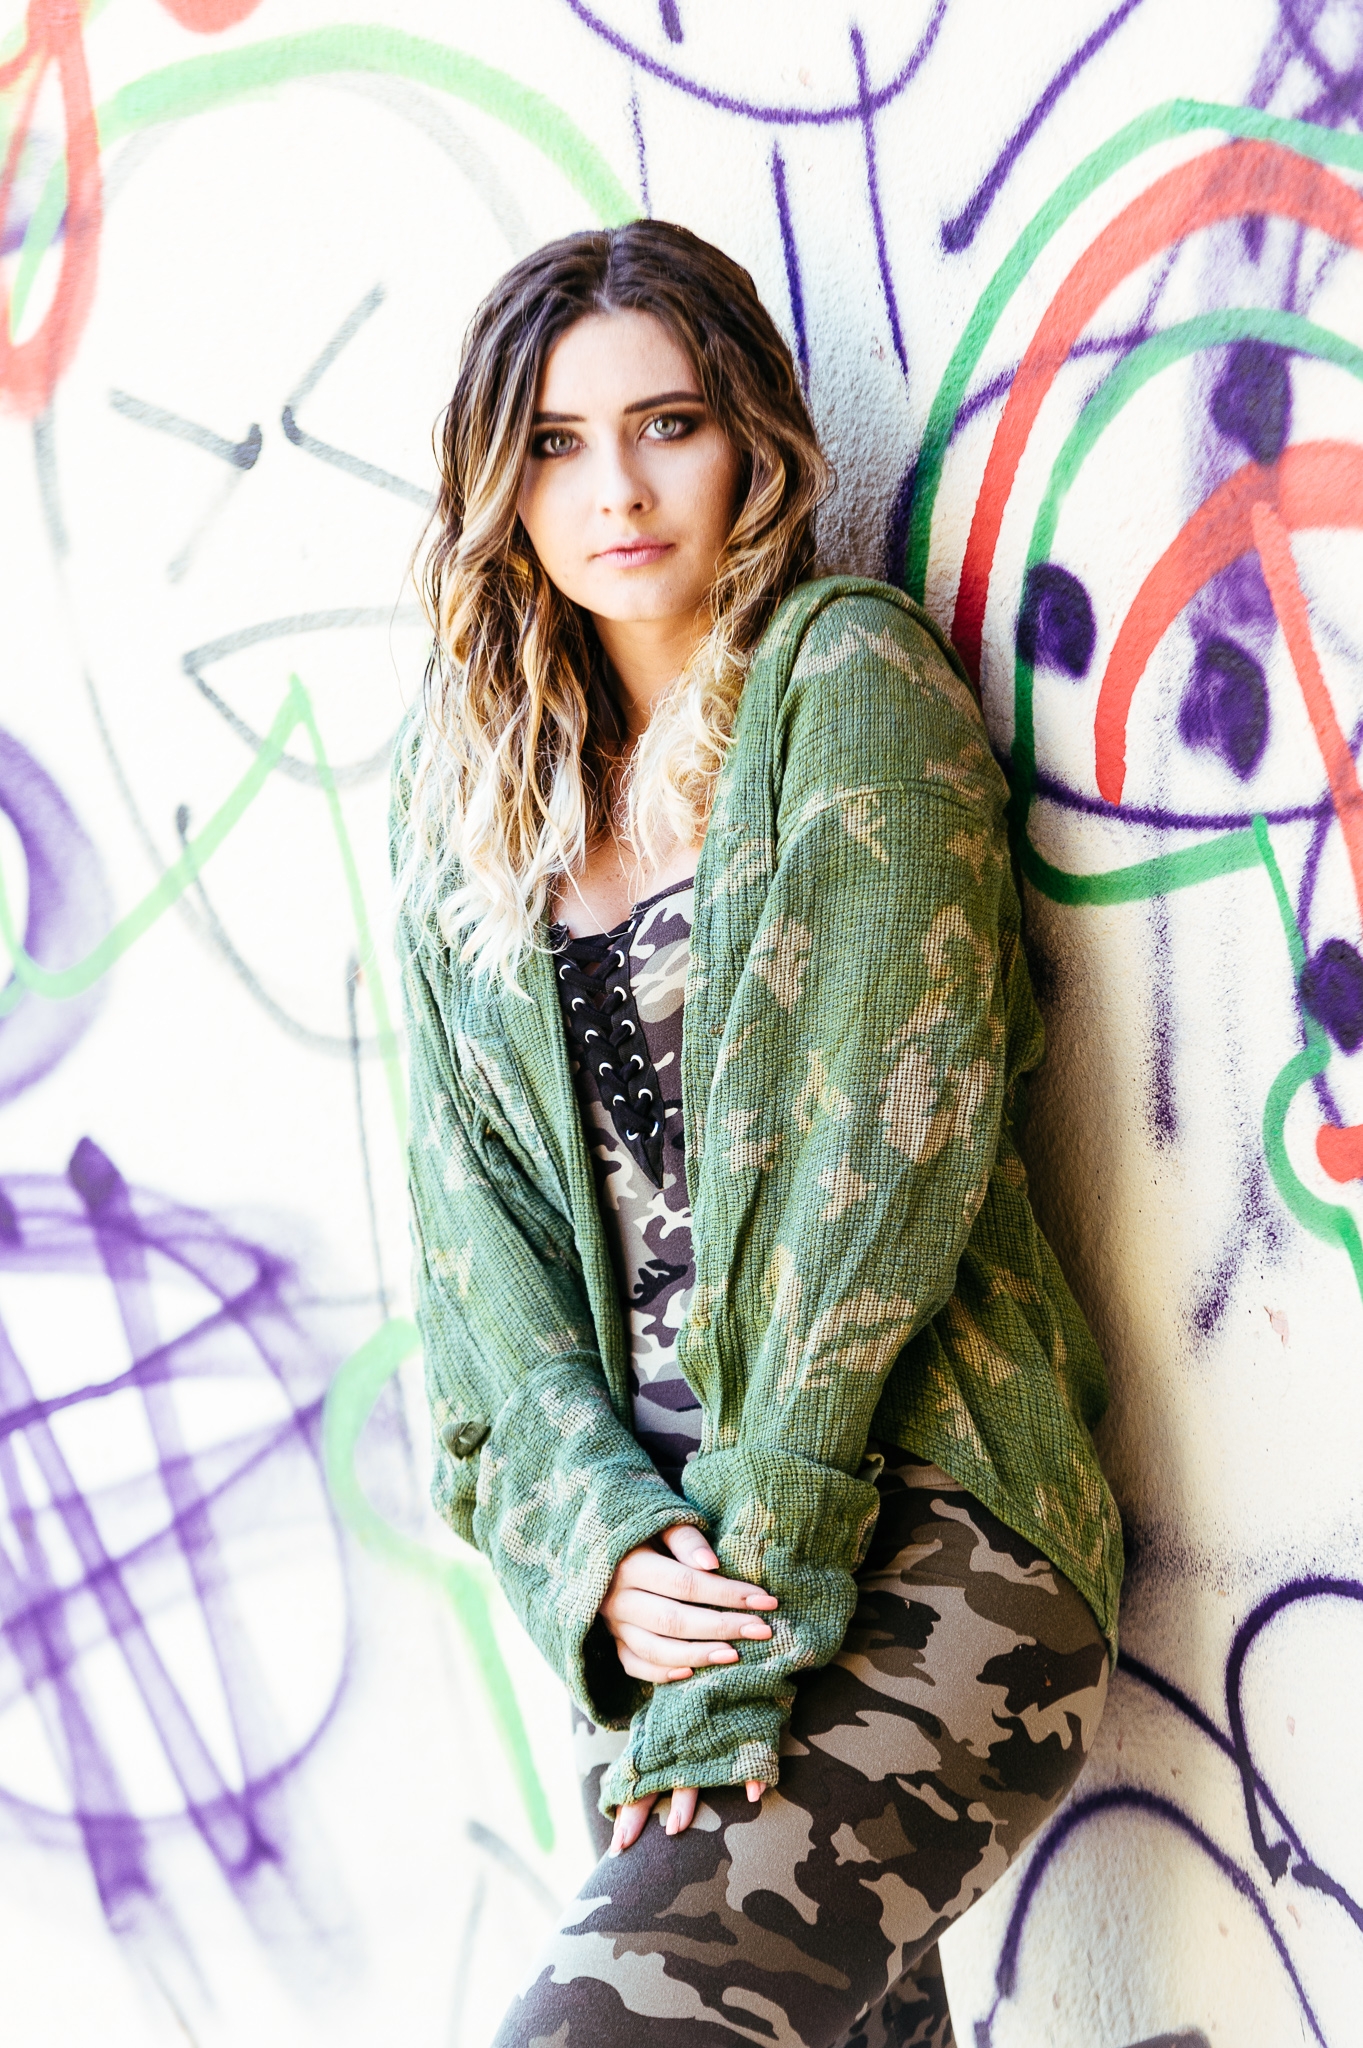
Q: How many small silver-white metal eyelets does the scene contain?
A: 13